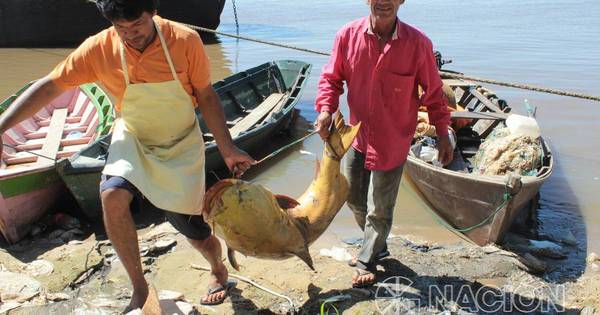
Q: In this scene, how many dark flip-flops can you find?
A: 3